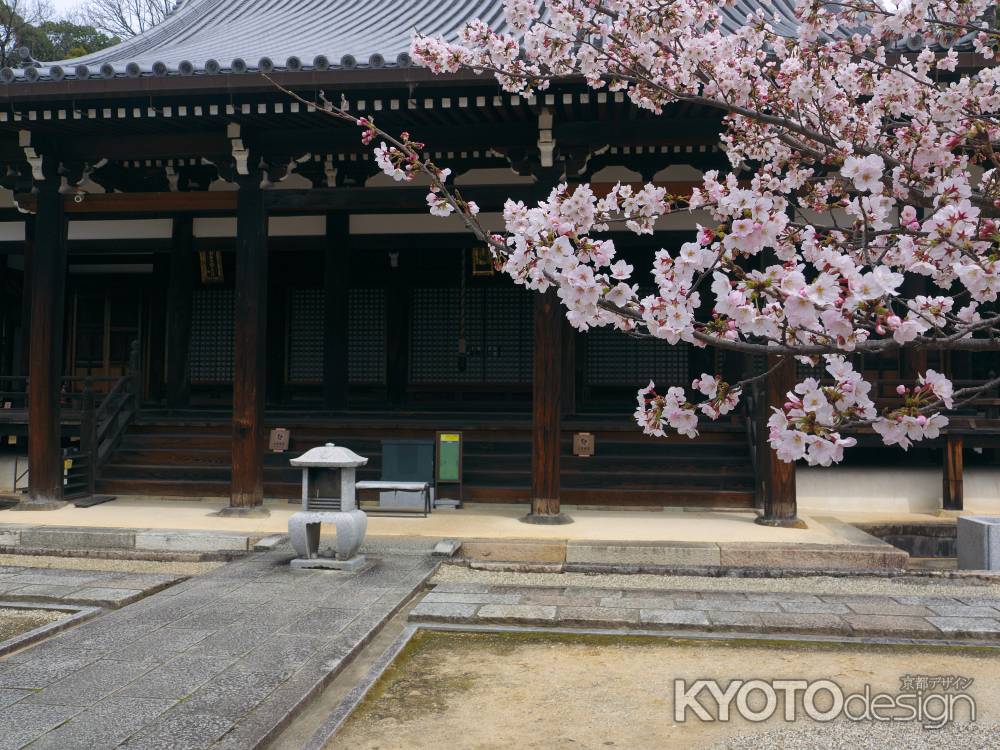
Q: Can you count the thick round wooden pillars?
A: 4